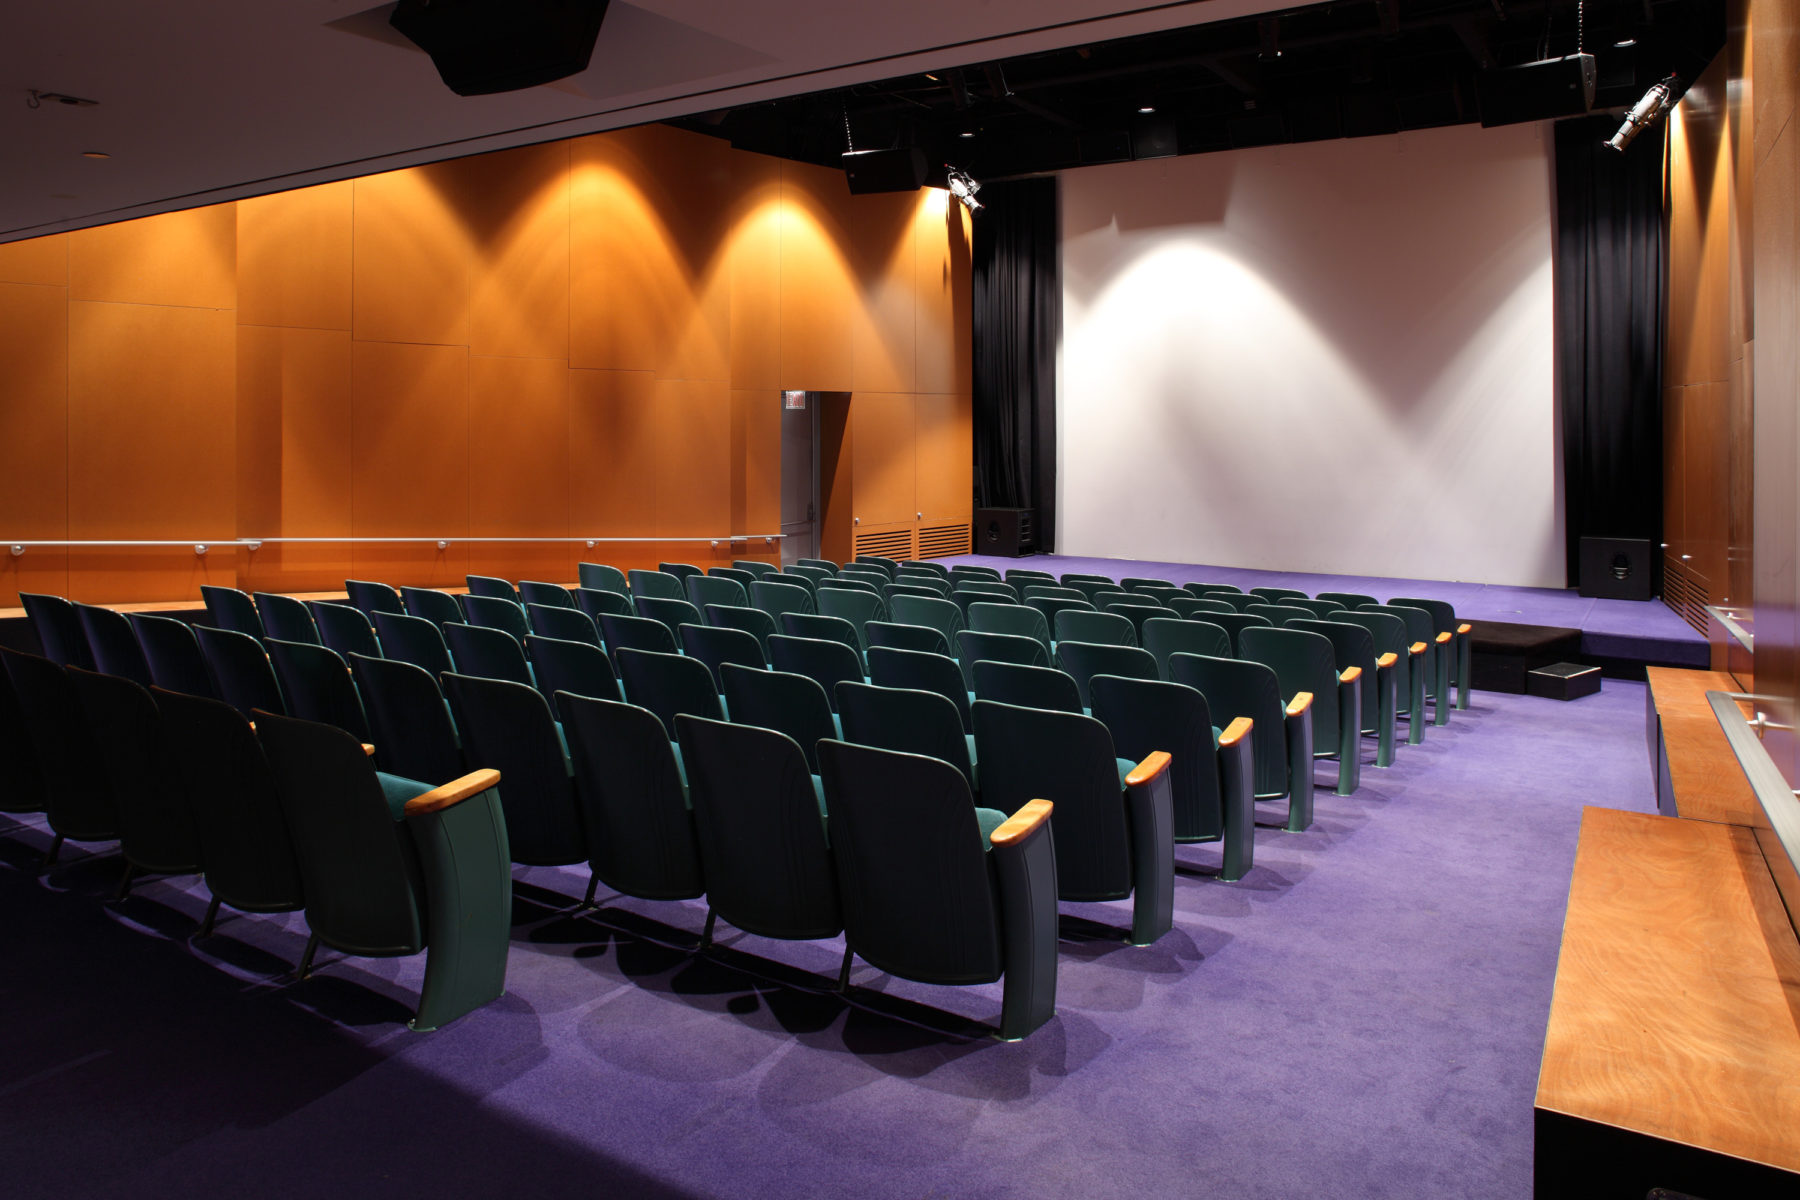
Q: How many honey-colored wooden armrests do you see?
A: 11